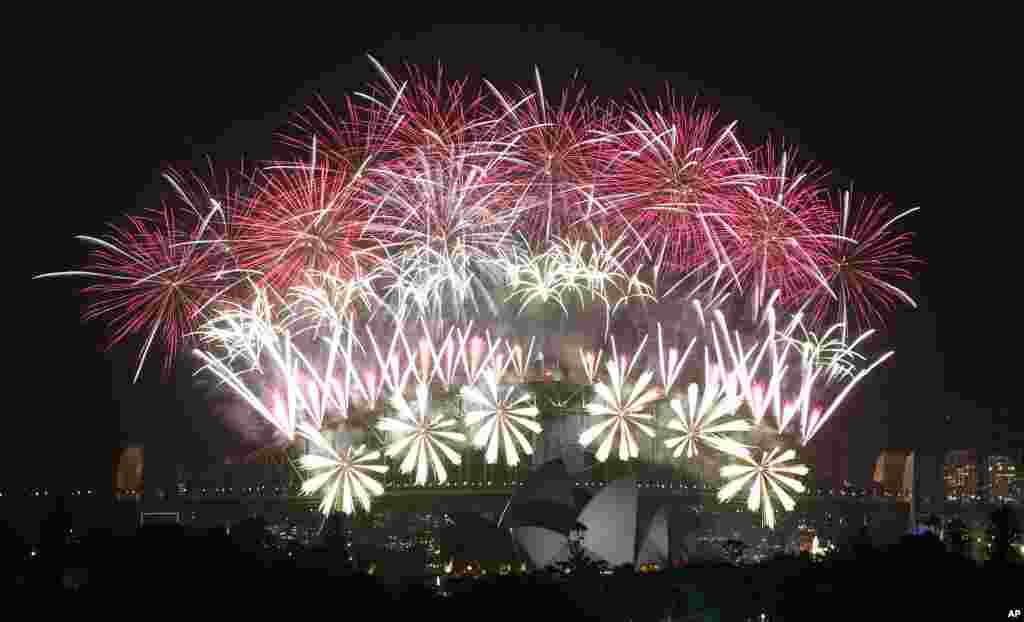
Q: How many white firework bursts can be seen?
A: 6